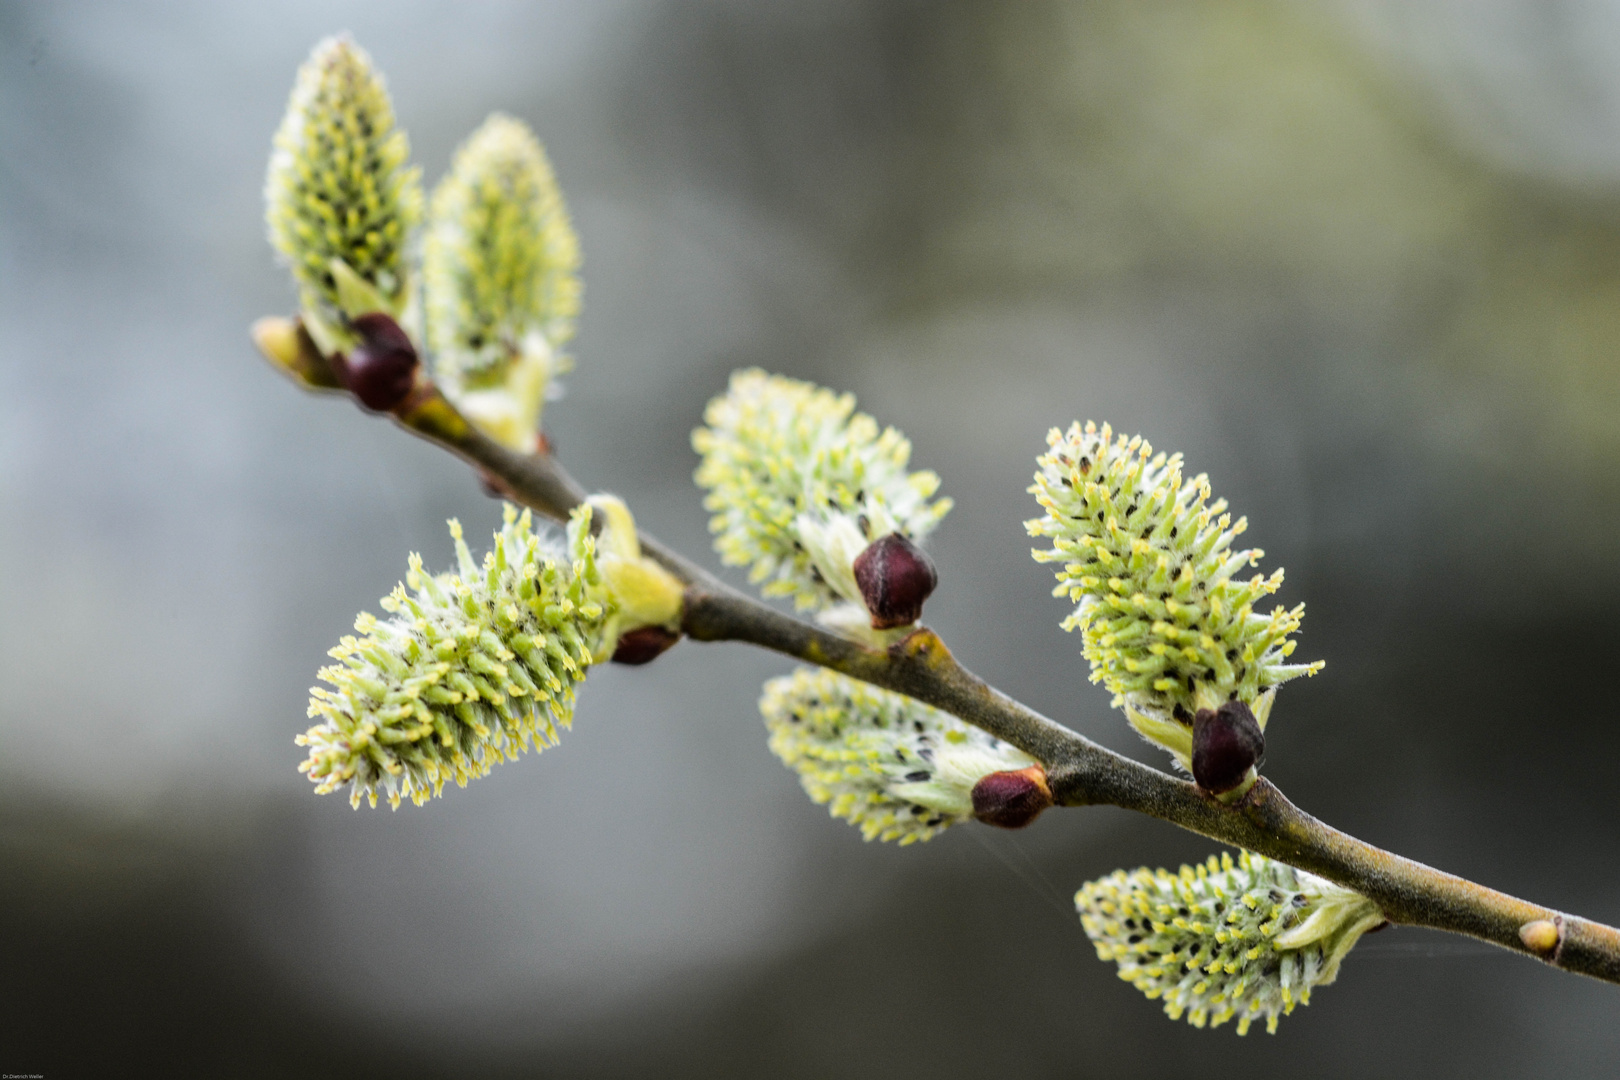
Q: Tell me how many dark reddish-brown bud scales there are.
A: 5